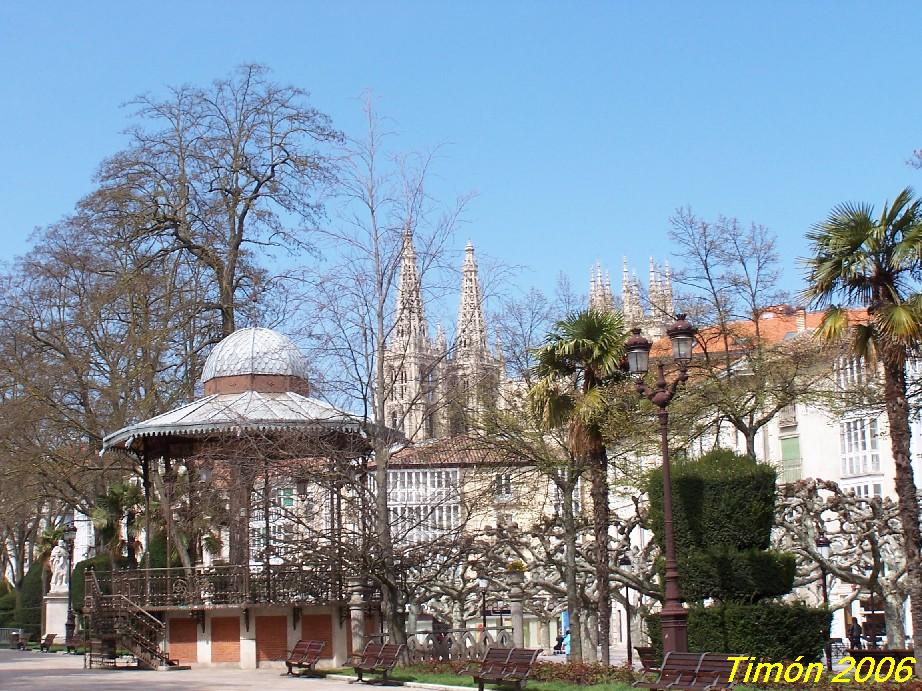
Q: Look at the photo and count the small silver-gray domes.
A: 1